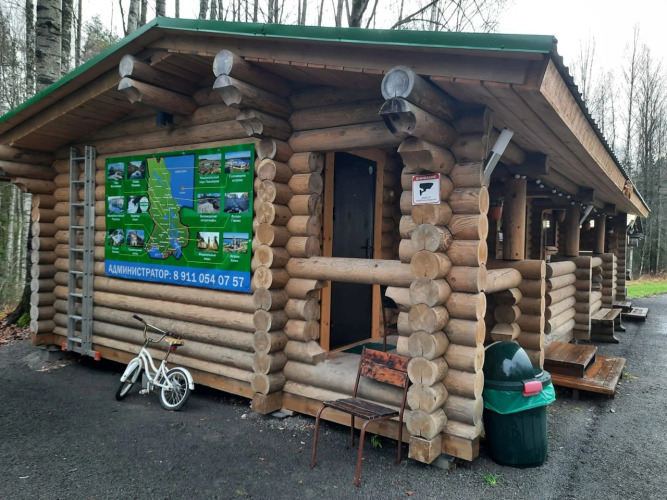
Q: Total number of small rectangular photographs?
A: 12